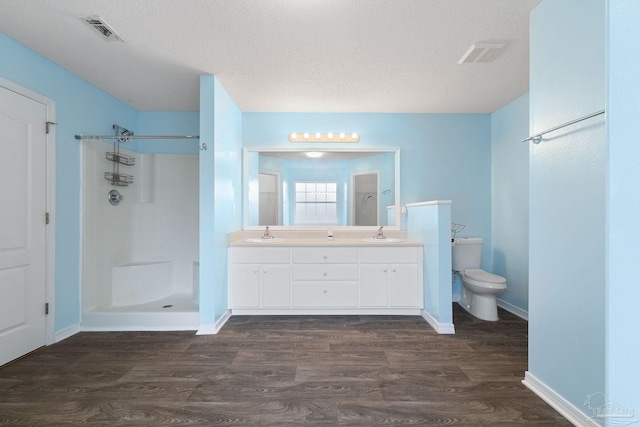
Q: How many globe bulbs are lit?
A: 6